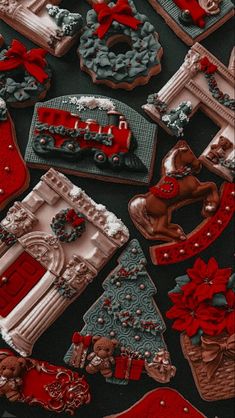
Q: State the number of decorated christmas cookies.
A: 13